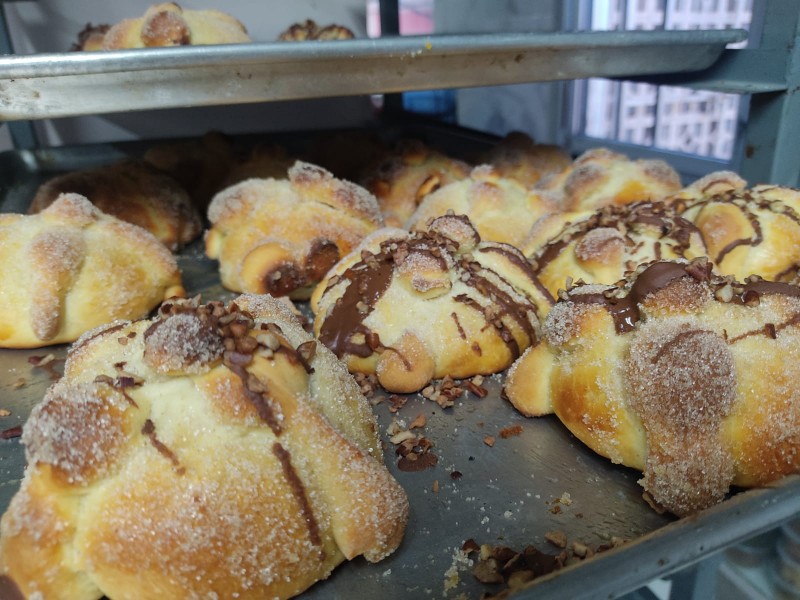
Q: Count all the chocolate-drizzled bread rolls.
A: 5